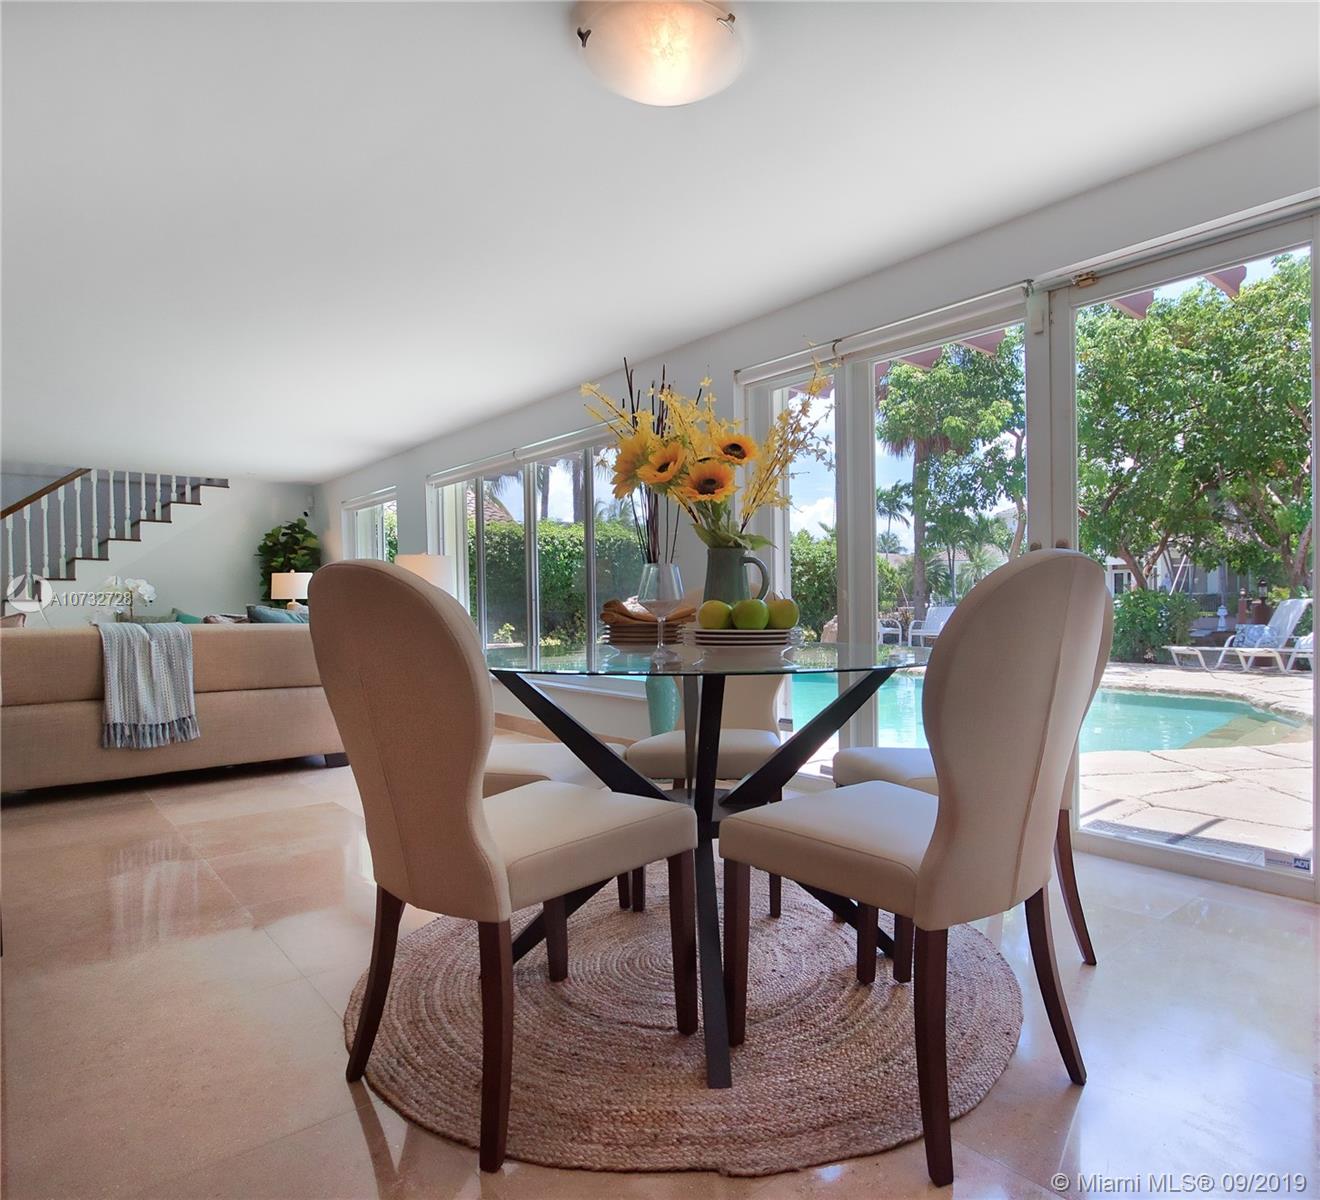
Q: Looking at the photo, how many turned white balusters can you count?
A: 12